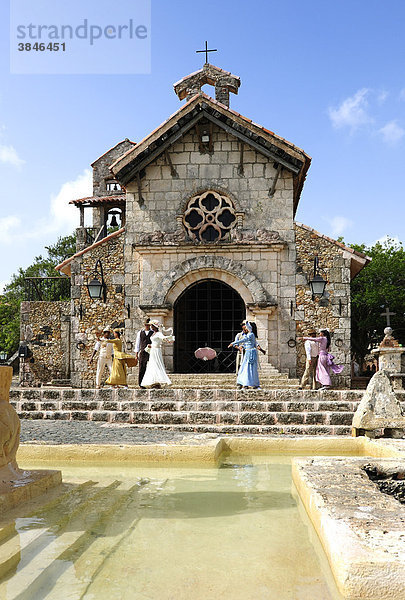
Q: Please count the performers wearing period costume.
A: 8